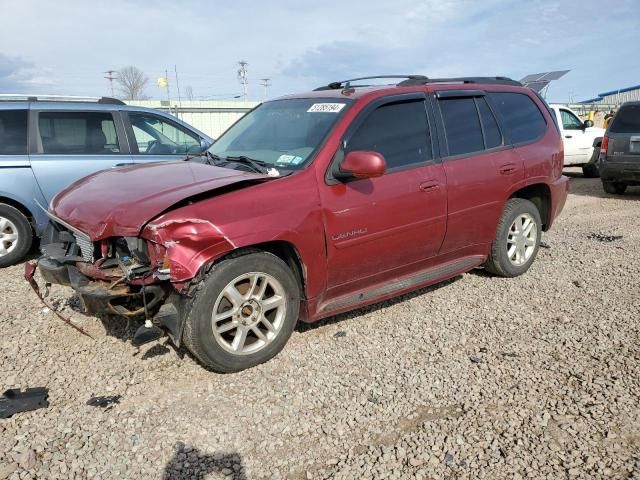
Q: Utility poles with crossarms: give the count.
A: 3